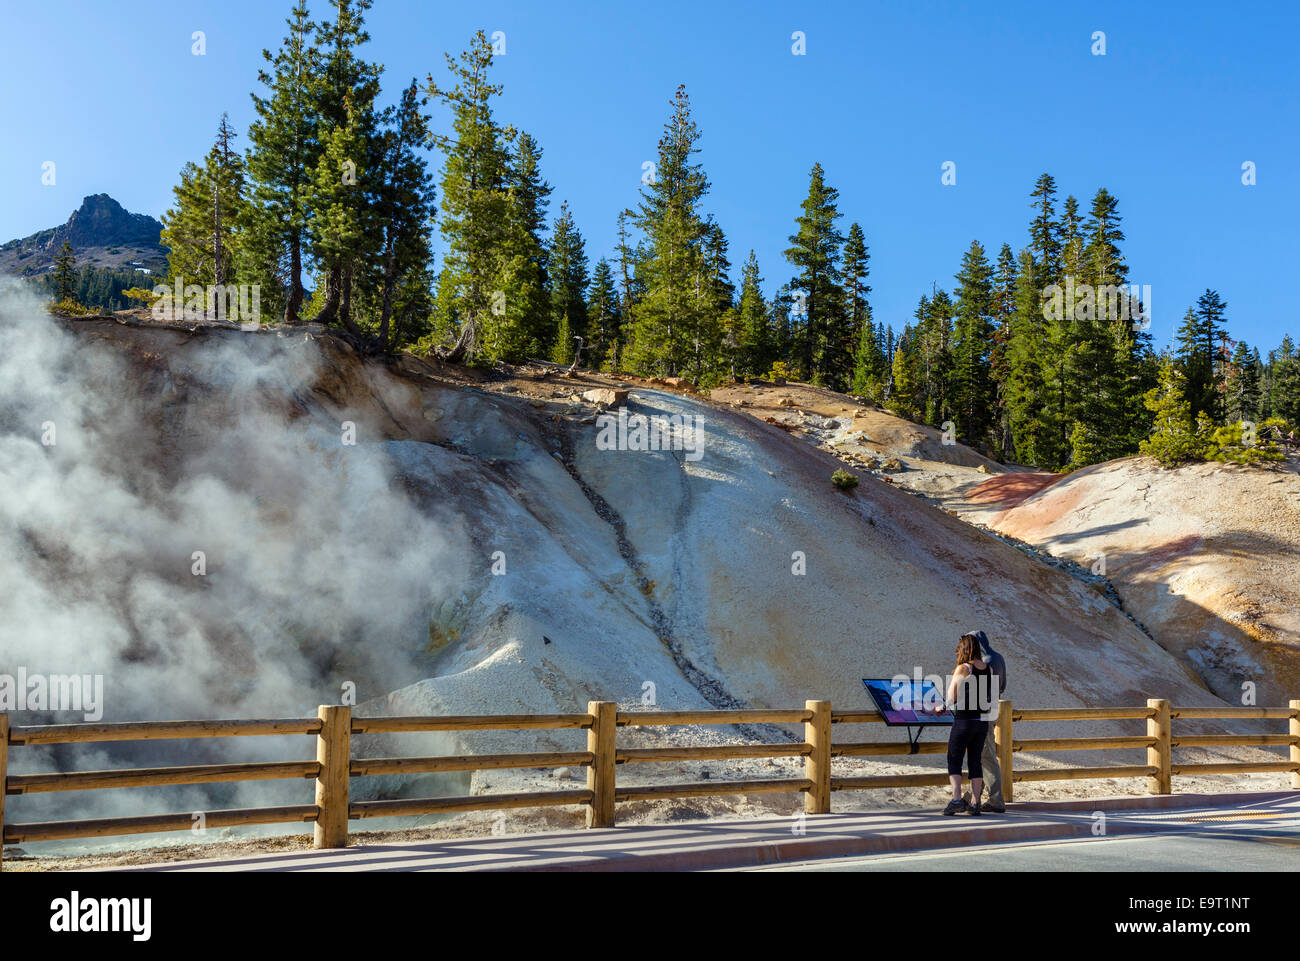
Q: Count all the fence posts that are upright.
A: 7